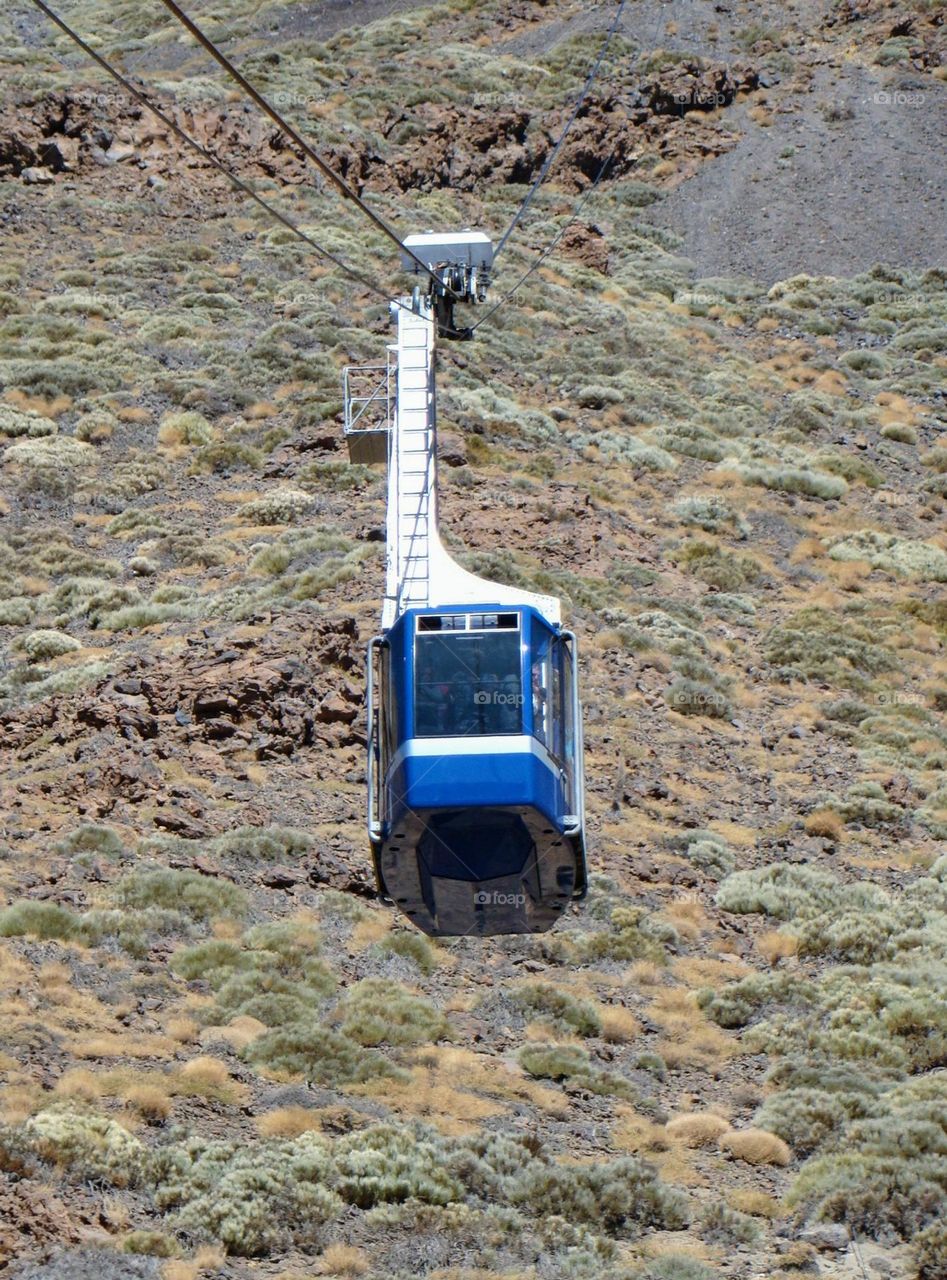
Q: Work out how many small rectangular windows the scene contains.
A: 2